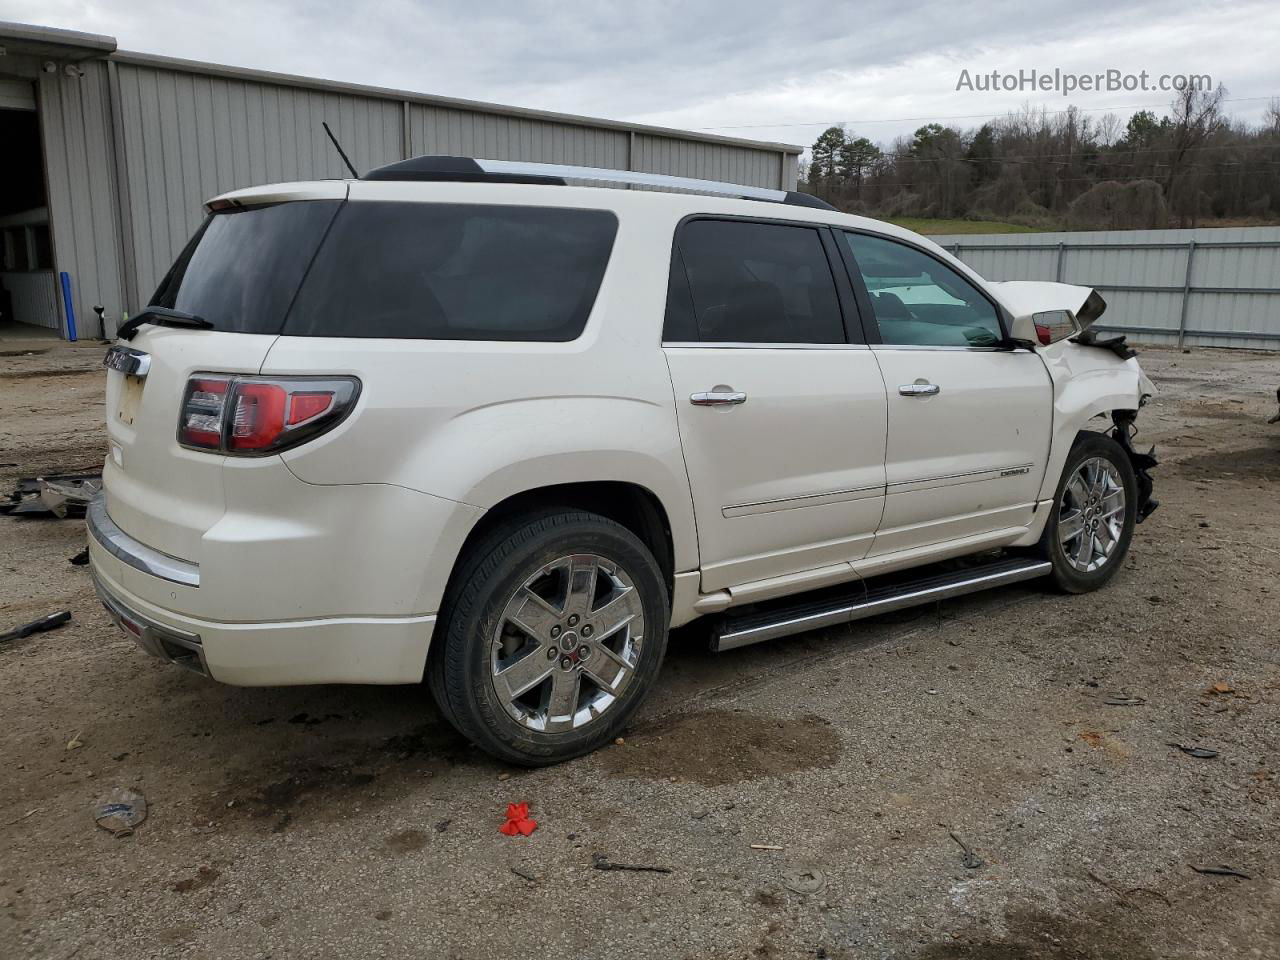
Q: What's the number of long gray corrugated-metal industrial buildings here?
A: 1